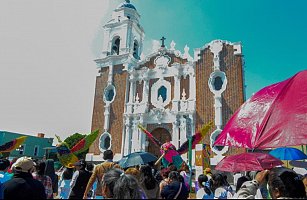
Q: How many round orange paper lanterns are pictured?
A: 0